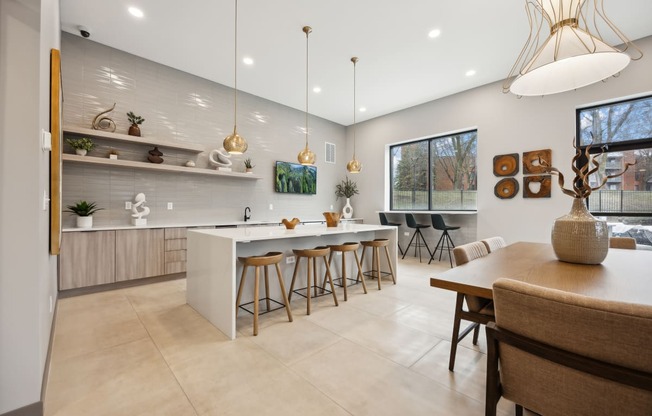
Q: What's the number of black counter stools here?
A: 3